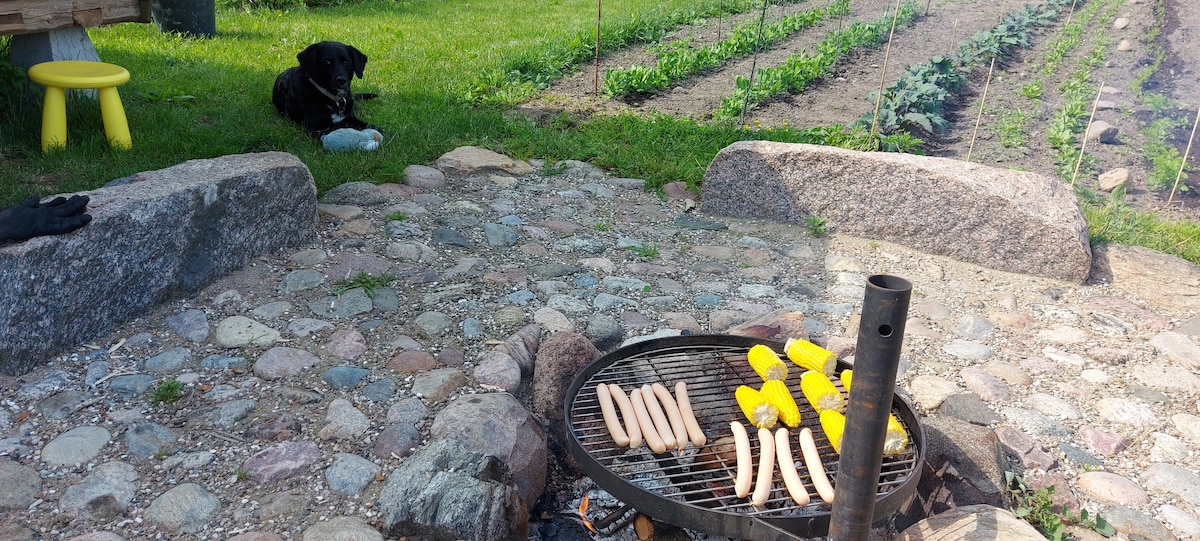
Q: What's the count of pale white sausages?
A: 10